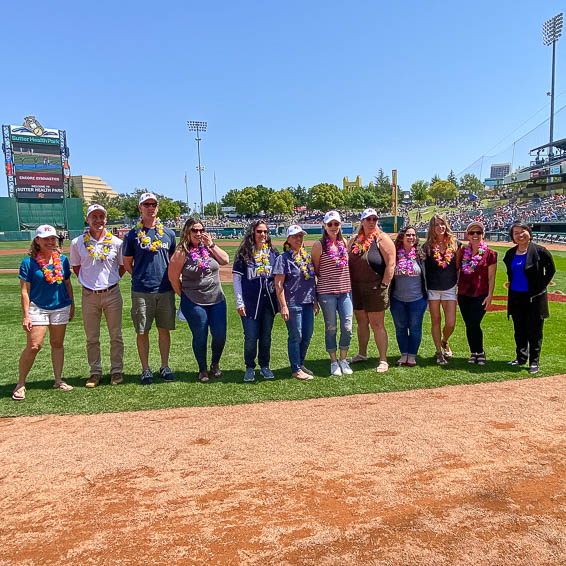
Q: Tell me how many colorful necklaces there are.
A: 11